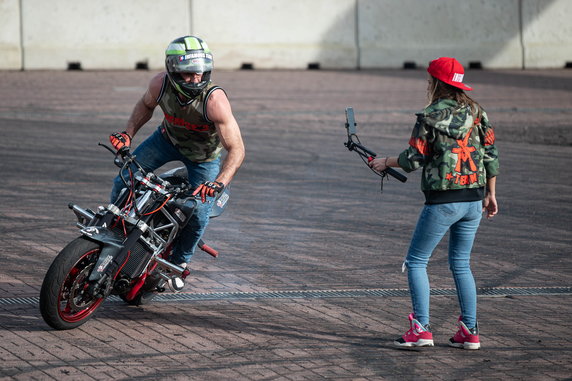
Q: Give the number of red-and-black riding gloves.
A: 2